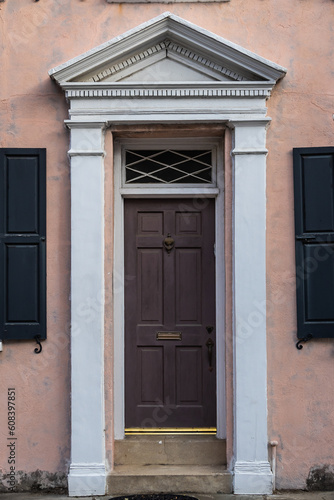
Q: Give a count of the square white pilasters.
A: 2